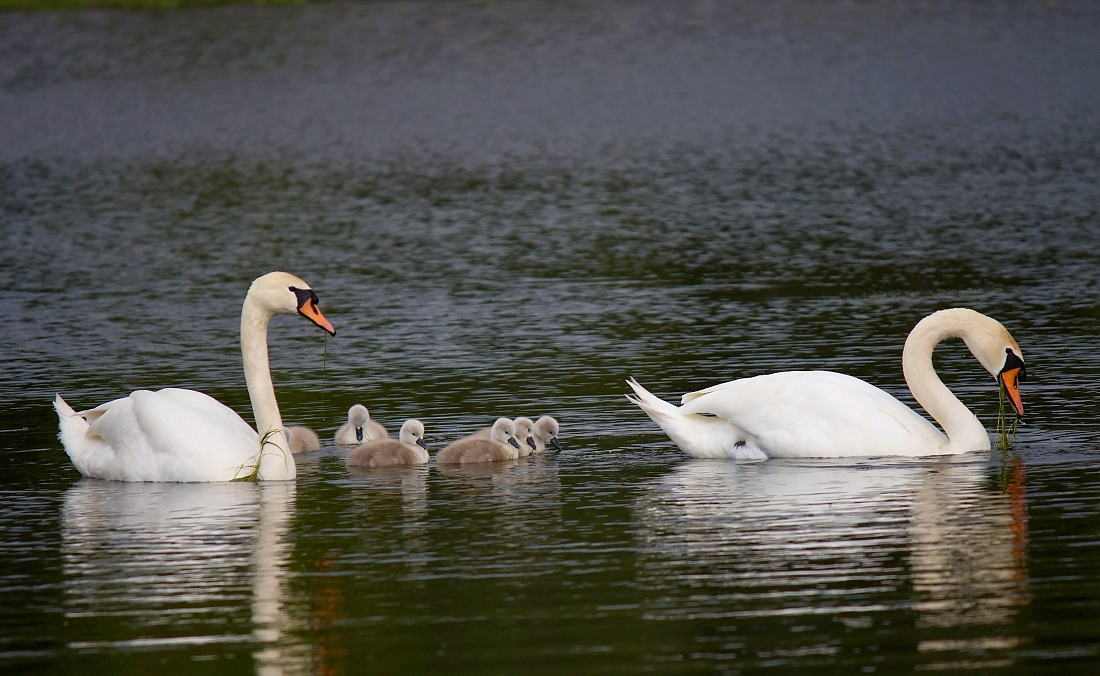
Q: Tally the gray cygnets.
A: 6